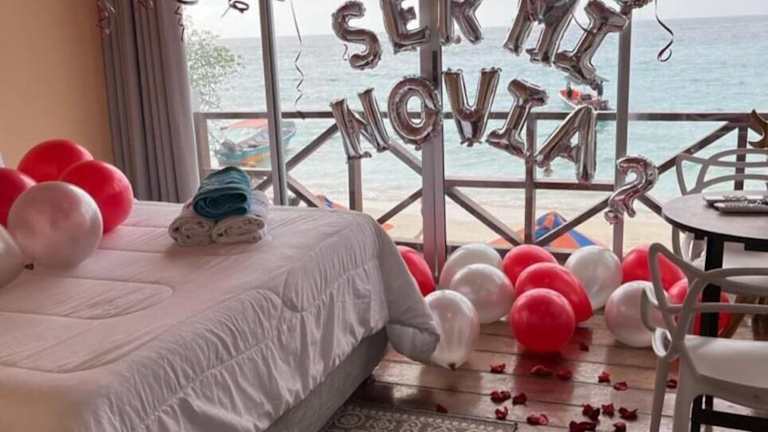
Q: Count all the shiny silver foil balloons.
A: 11